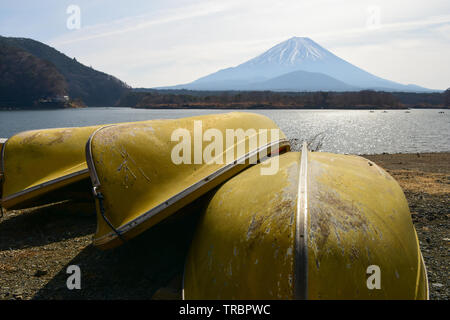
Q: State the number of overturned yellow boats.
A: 3